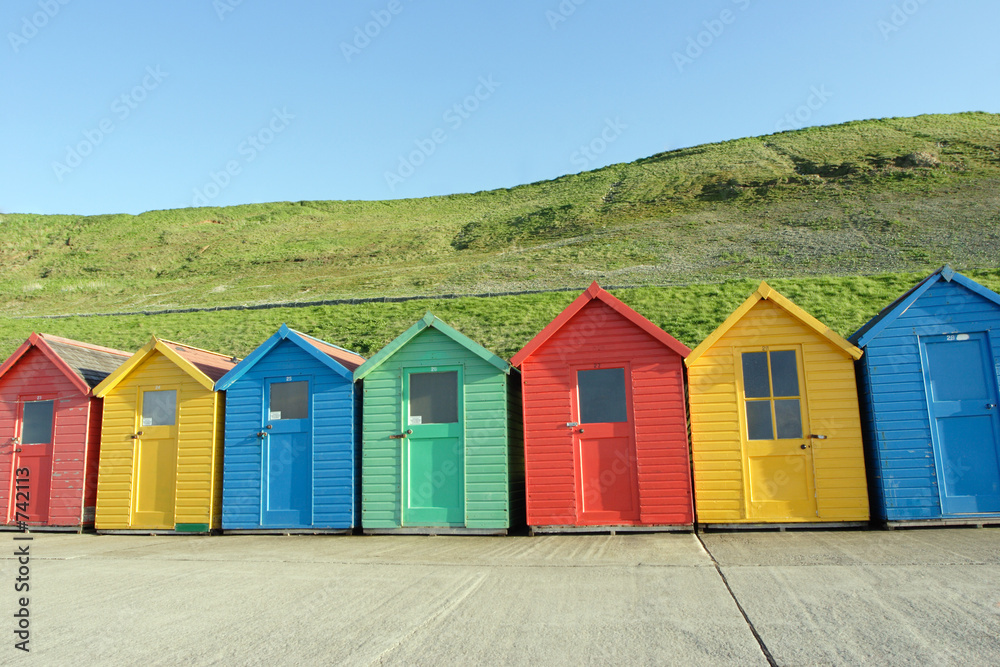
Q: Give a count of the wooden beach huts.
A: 7